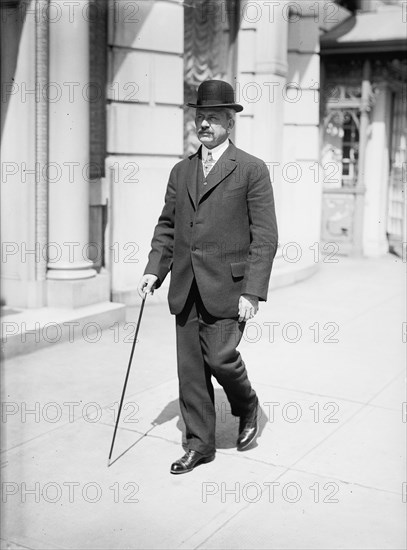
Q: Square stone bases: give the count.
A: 1